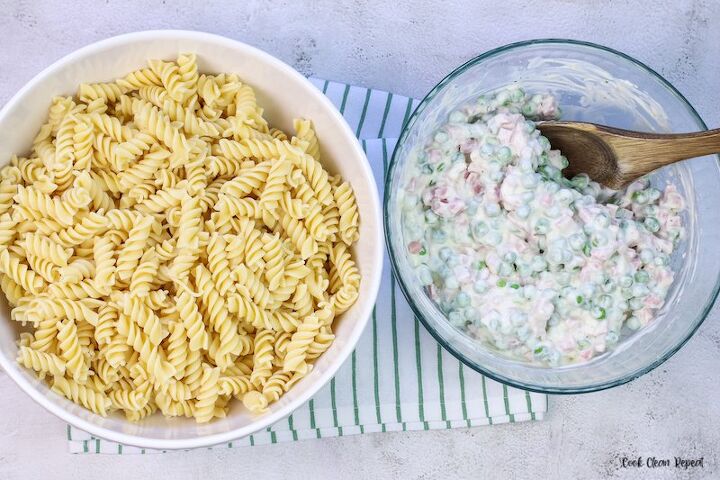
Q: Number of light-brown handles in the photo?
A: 1